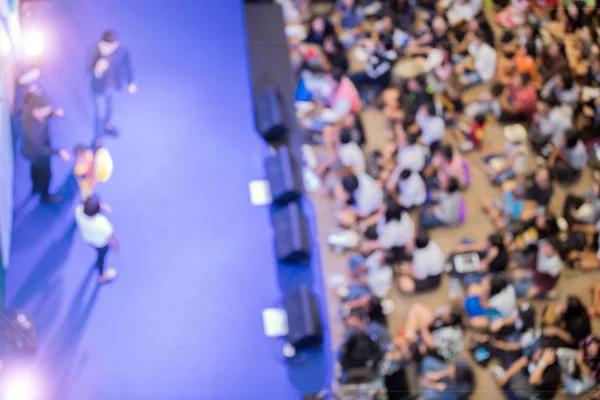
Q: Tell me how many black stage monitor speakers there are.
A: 4